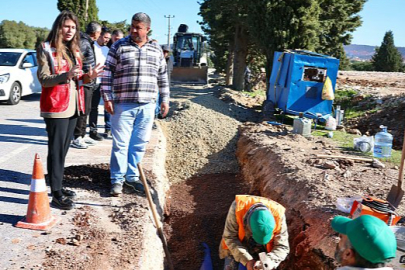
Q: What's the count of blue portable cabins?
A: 1